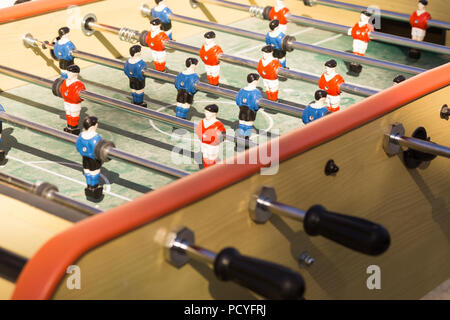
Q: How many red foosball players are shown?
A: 9